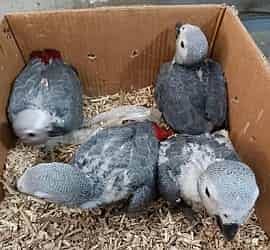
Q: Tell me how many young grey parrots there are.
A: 4